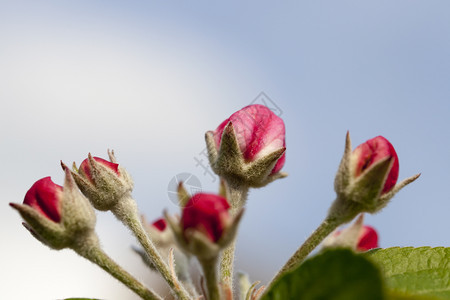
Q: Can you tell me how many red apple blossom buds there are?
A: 7